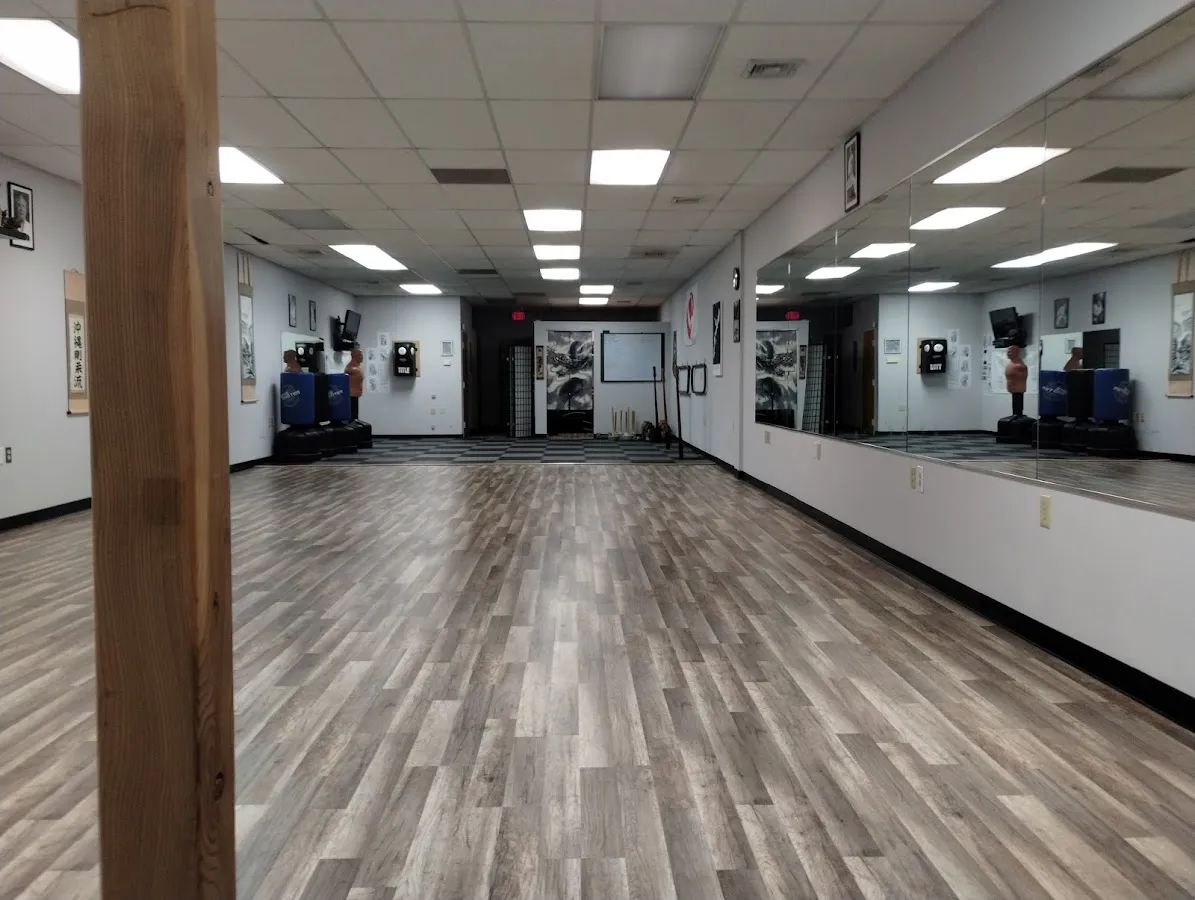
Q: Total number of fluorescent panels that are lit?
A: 10